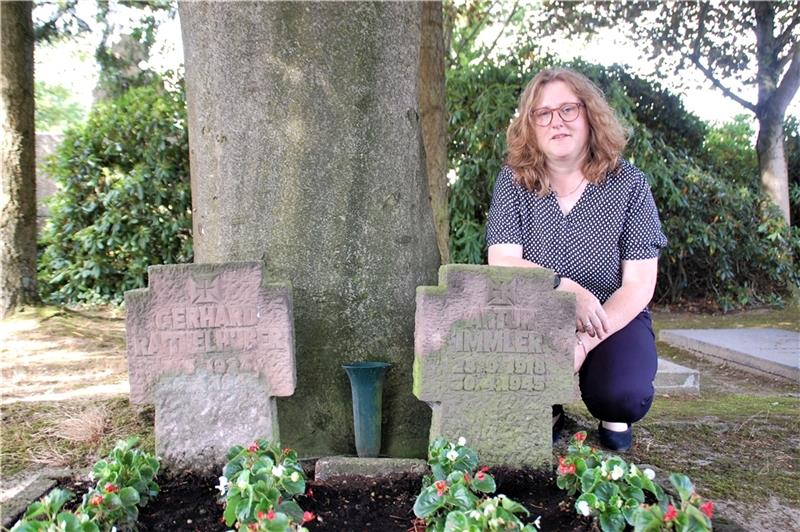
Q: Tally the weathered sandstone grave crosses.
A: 2